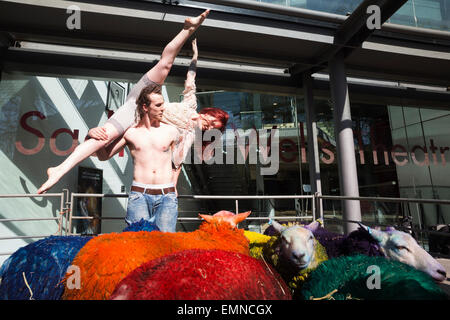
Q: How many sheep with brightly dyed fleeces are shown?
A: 6